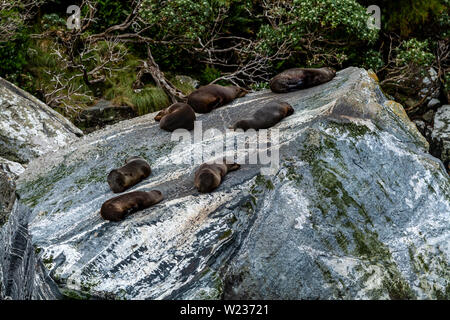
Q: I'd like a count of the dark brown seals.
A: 7